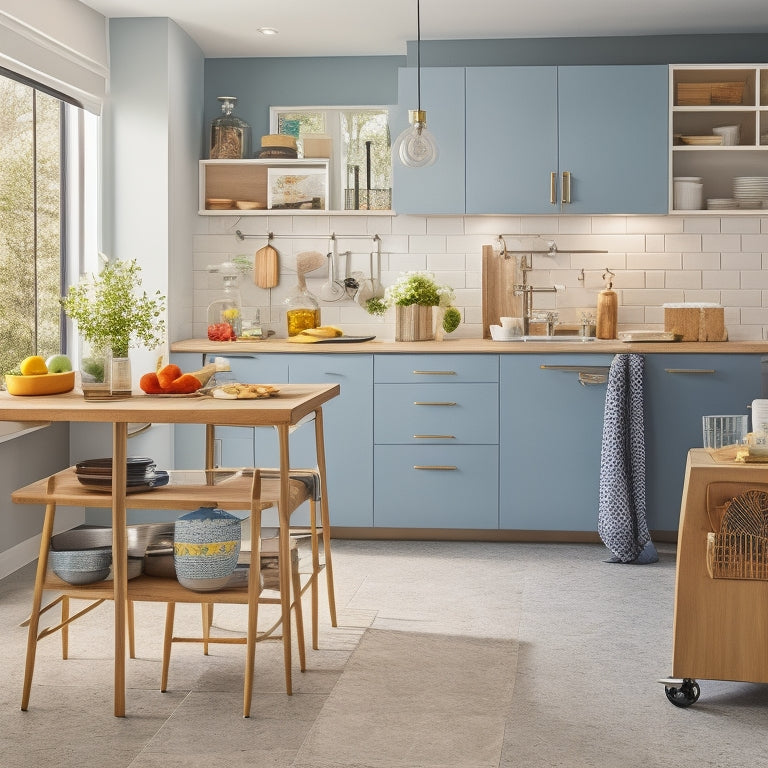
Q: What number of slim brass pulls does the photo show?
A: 8